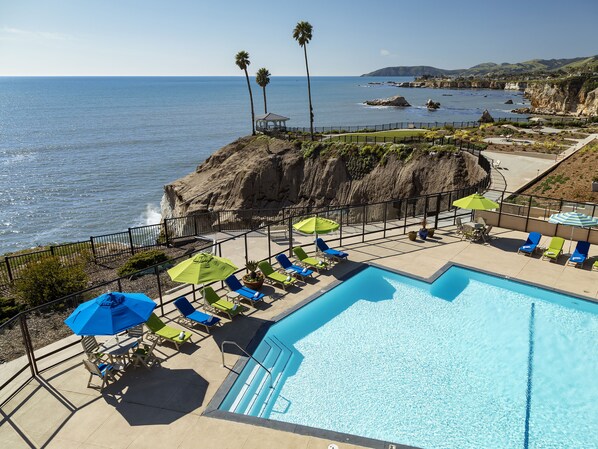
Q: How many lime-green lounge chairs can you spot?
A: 6